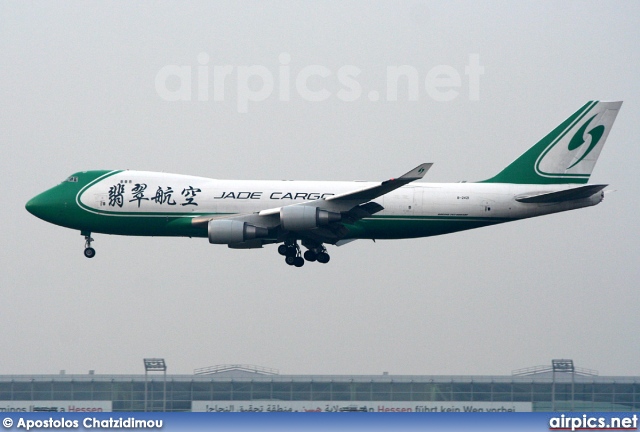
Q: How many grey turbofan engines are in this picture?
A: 2